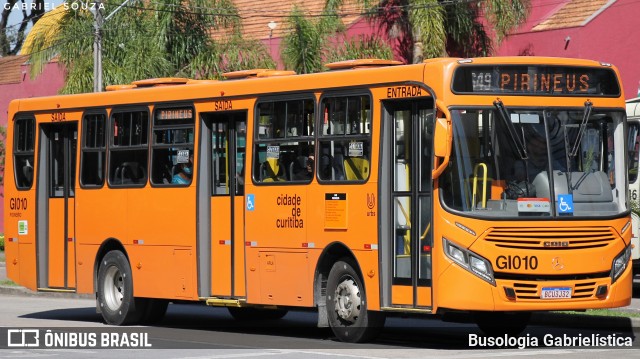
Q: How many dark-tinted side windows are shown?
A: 6